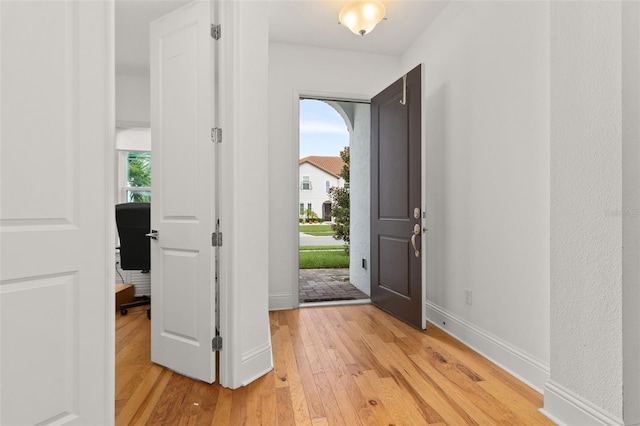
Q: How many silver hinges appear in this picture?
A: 4